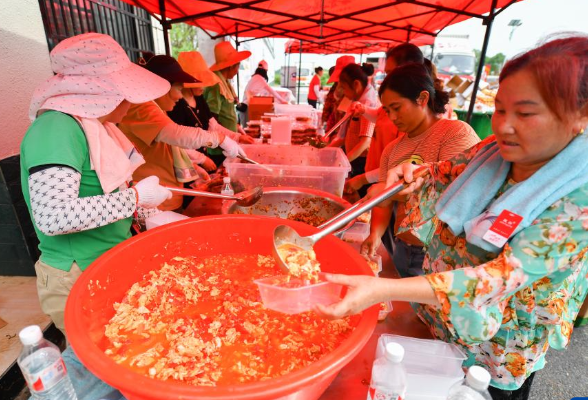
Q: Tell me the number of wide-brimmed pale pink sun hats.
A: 1